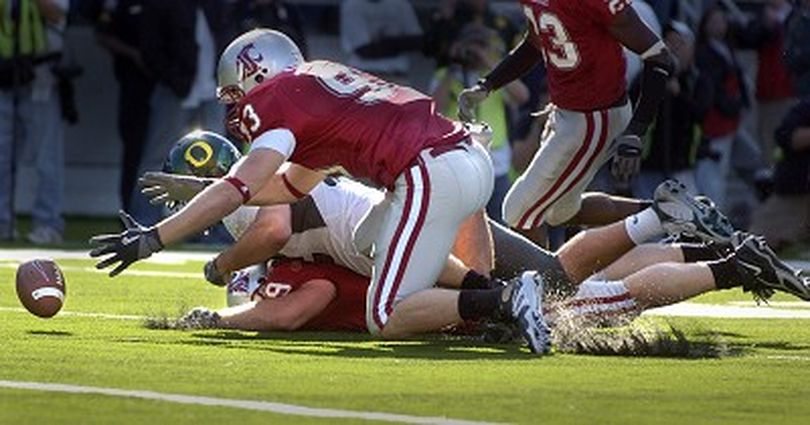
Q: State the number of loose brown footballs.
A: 1